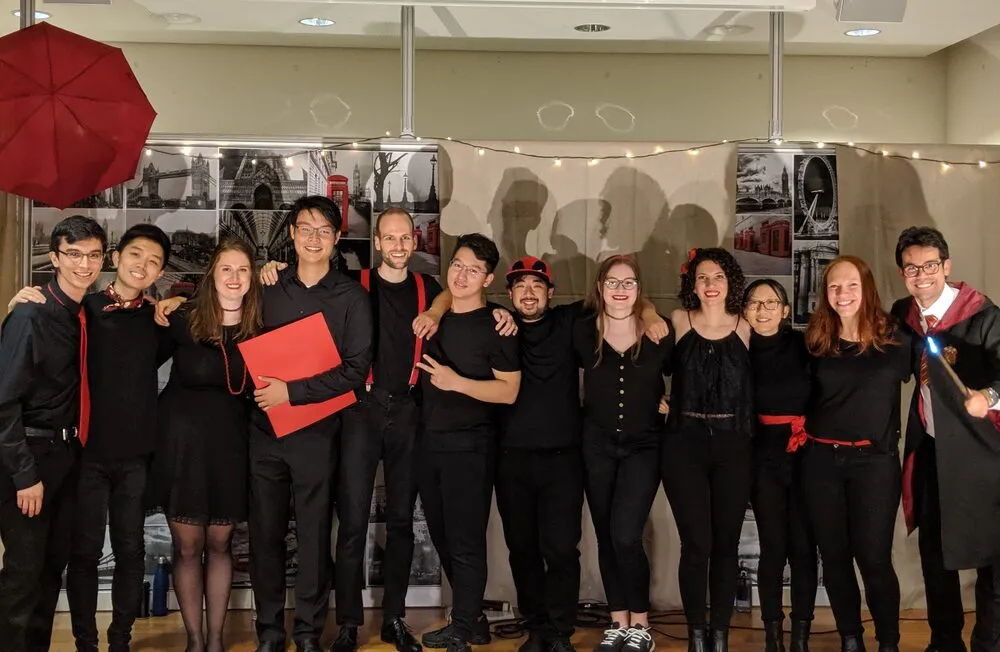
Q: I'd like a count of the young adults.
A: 12